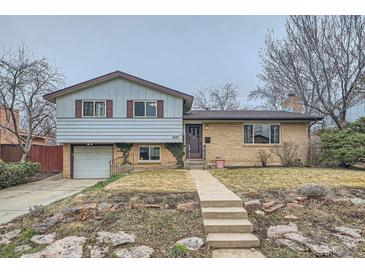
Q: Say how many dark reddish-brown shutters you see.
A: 4